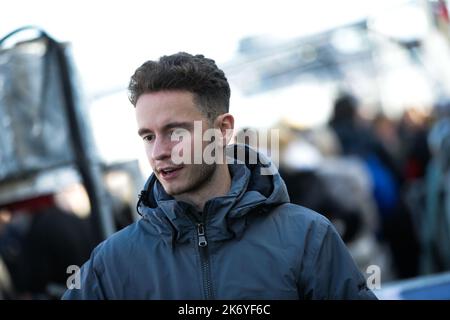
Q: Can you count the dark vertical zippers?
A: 1